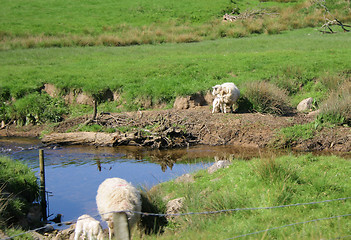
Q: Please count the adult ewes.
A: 2